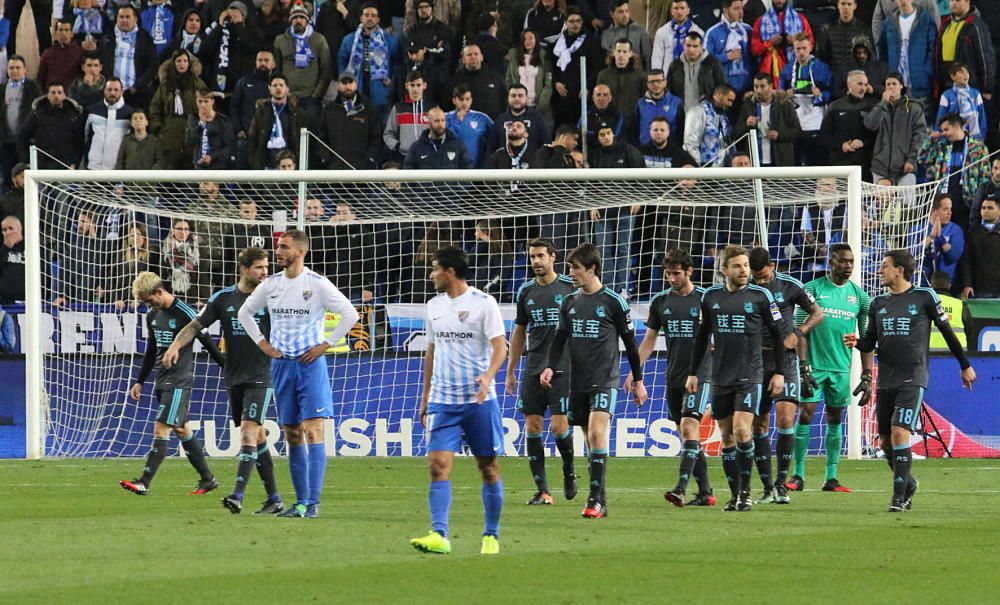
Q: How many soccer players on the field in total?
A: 11